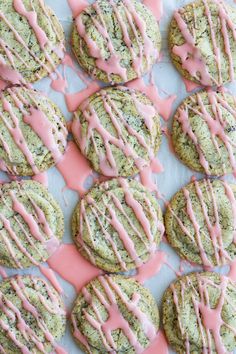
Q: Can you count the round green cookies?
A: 12